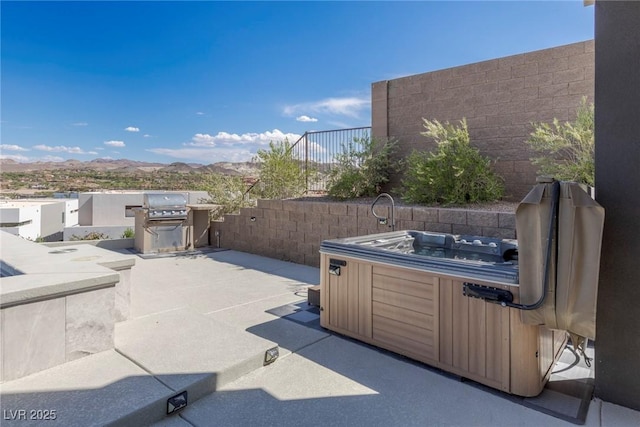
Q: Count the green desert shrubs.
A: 5